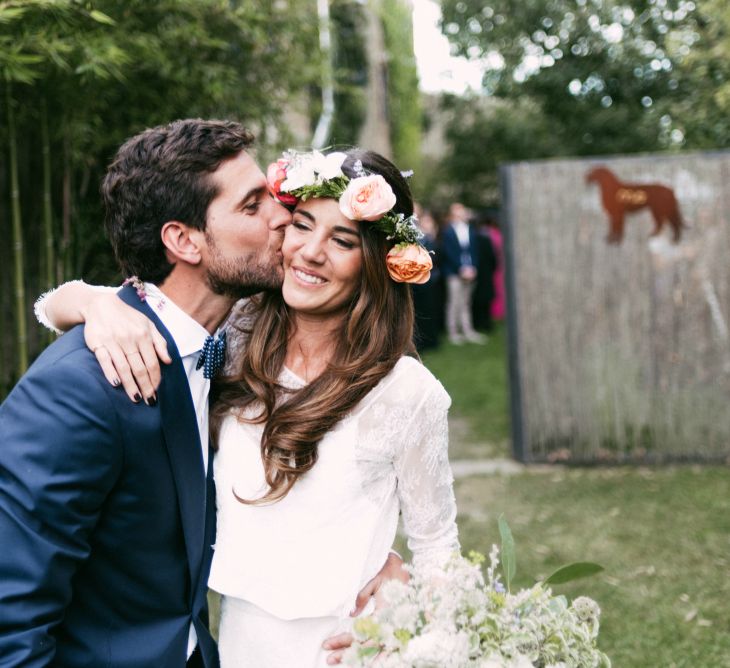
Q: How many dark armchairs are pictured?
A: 0